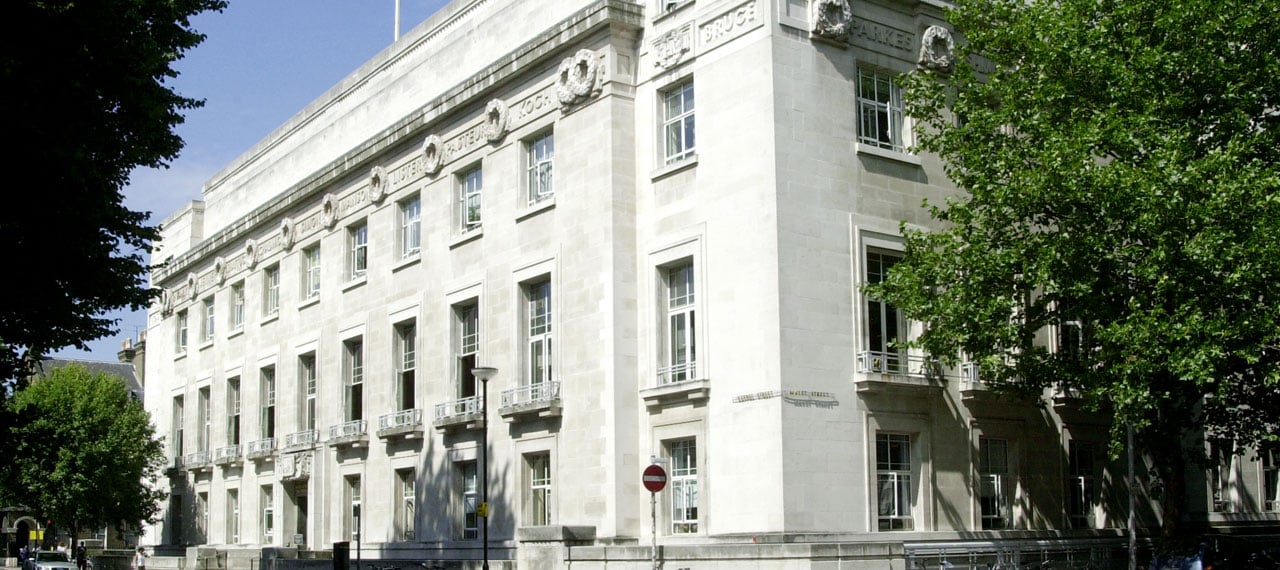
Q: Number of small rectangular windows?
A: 11